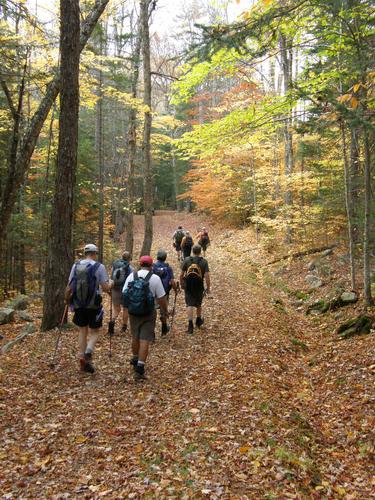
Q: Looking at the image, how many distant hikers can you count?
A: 3